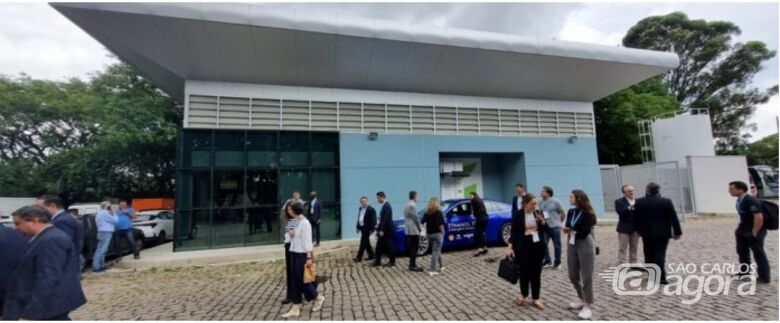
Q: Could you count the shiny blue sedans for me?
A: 1